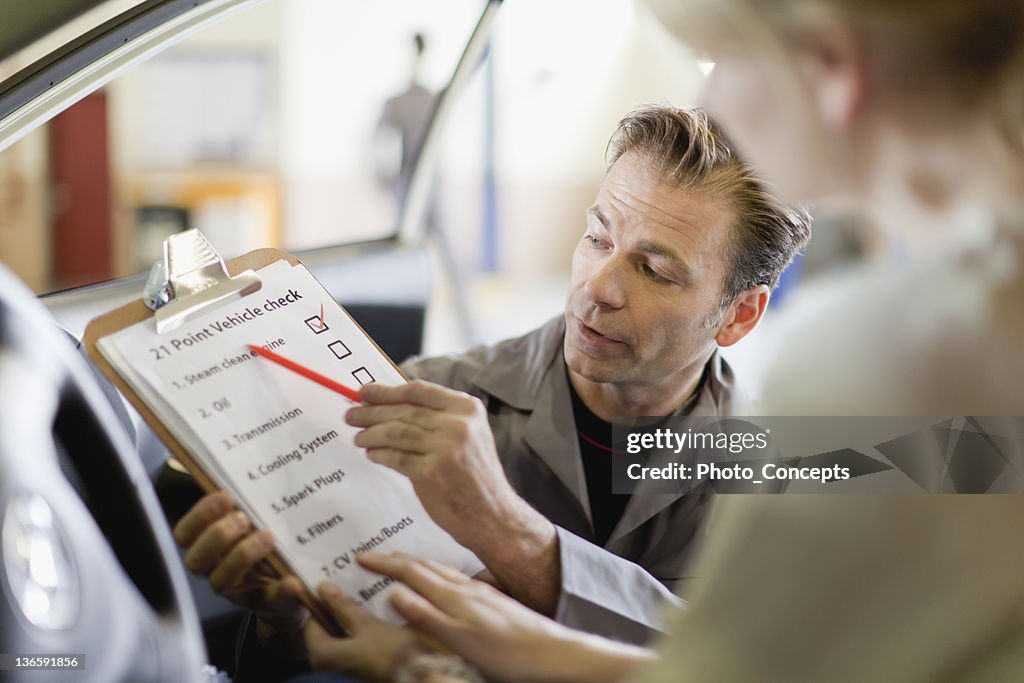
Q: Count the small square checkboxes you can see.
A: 3